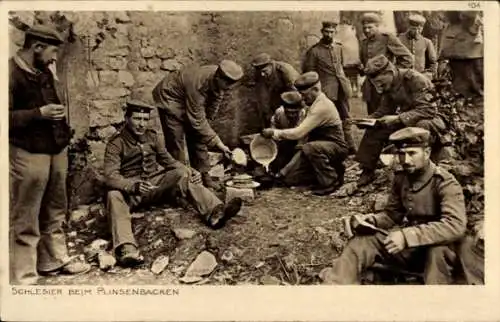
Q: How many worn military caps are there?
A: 11